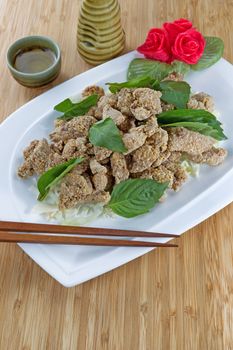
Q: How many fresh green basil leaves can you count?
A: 7